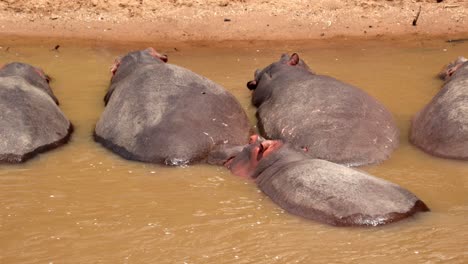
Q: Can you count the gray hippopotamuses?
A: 5